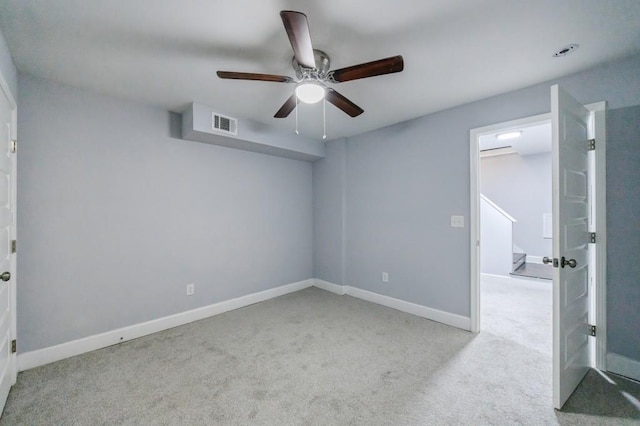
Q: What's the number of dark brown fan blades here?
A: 5